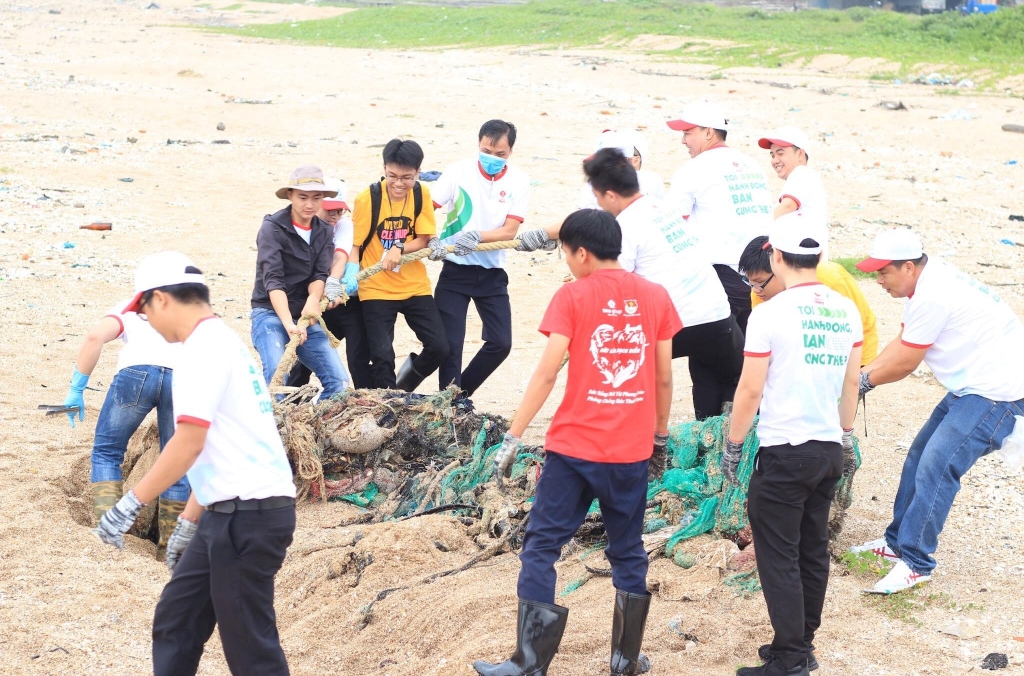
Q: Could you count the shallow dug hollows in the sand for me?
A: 1